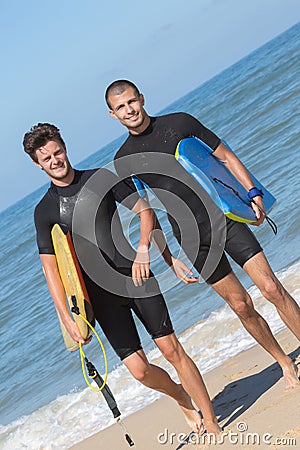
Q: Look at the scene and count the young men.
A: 2